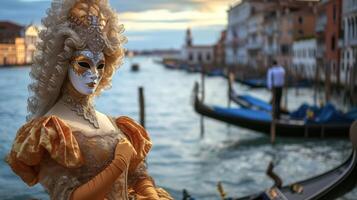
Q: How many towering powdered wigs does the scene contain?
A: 1